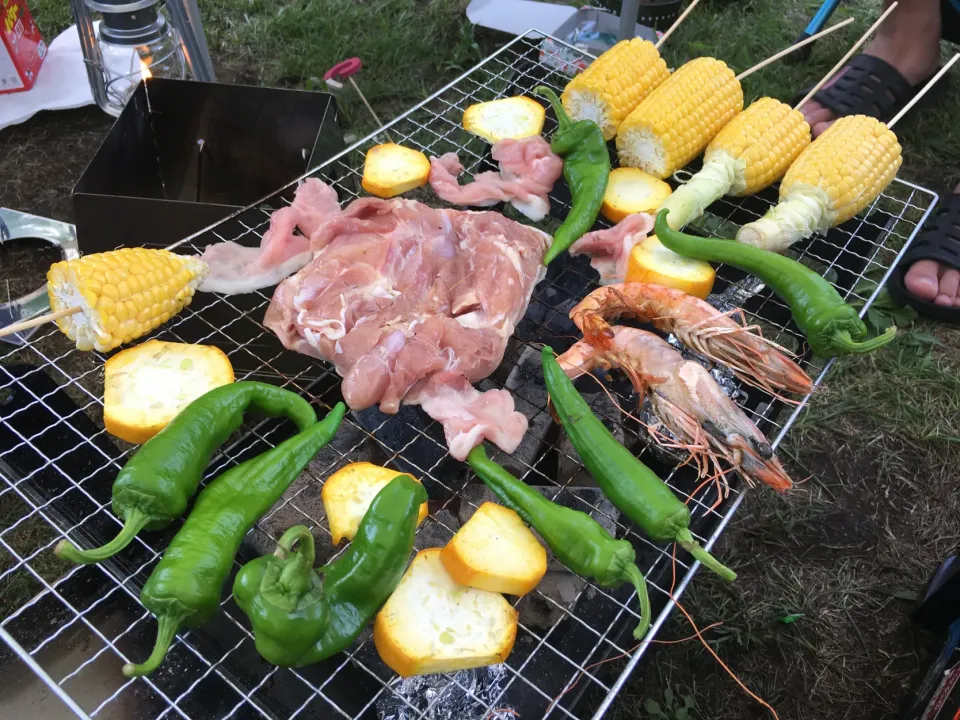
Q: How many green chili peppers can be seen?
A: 7